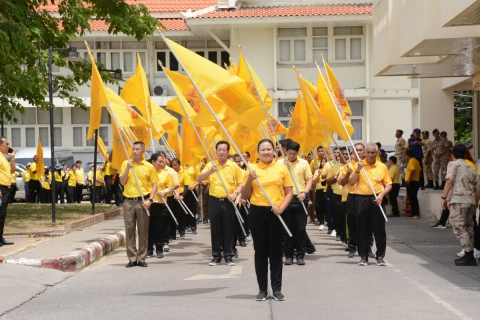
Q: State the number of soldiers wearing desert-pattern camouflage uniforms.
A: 5